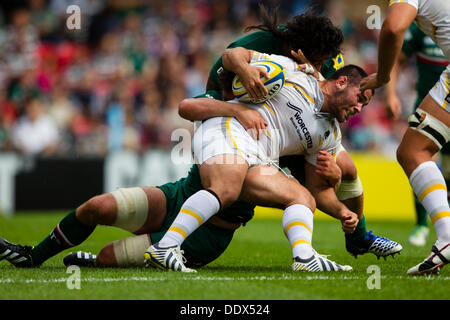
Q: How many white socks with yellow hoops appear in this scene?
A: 3